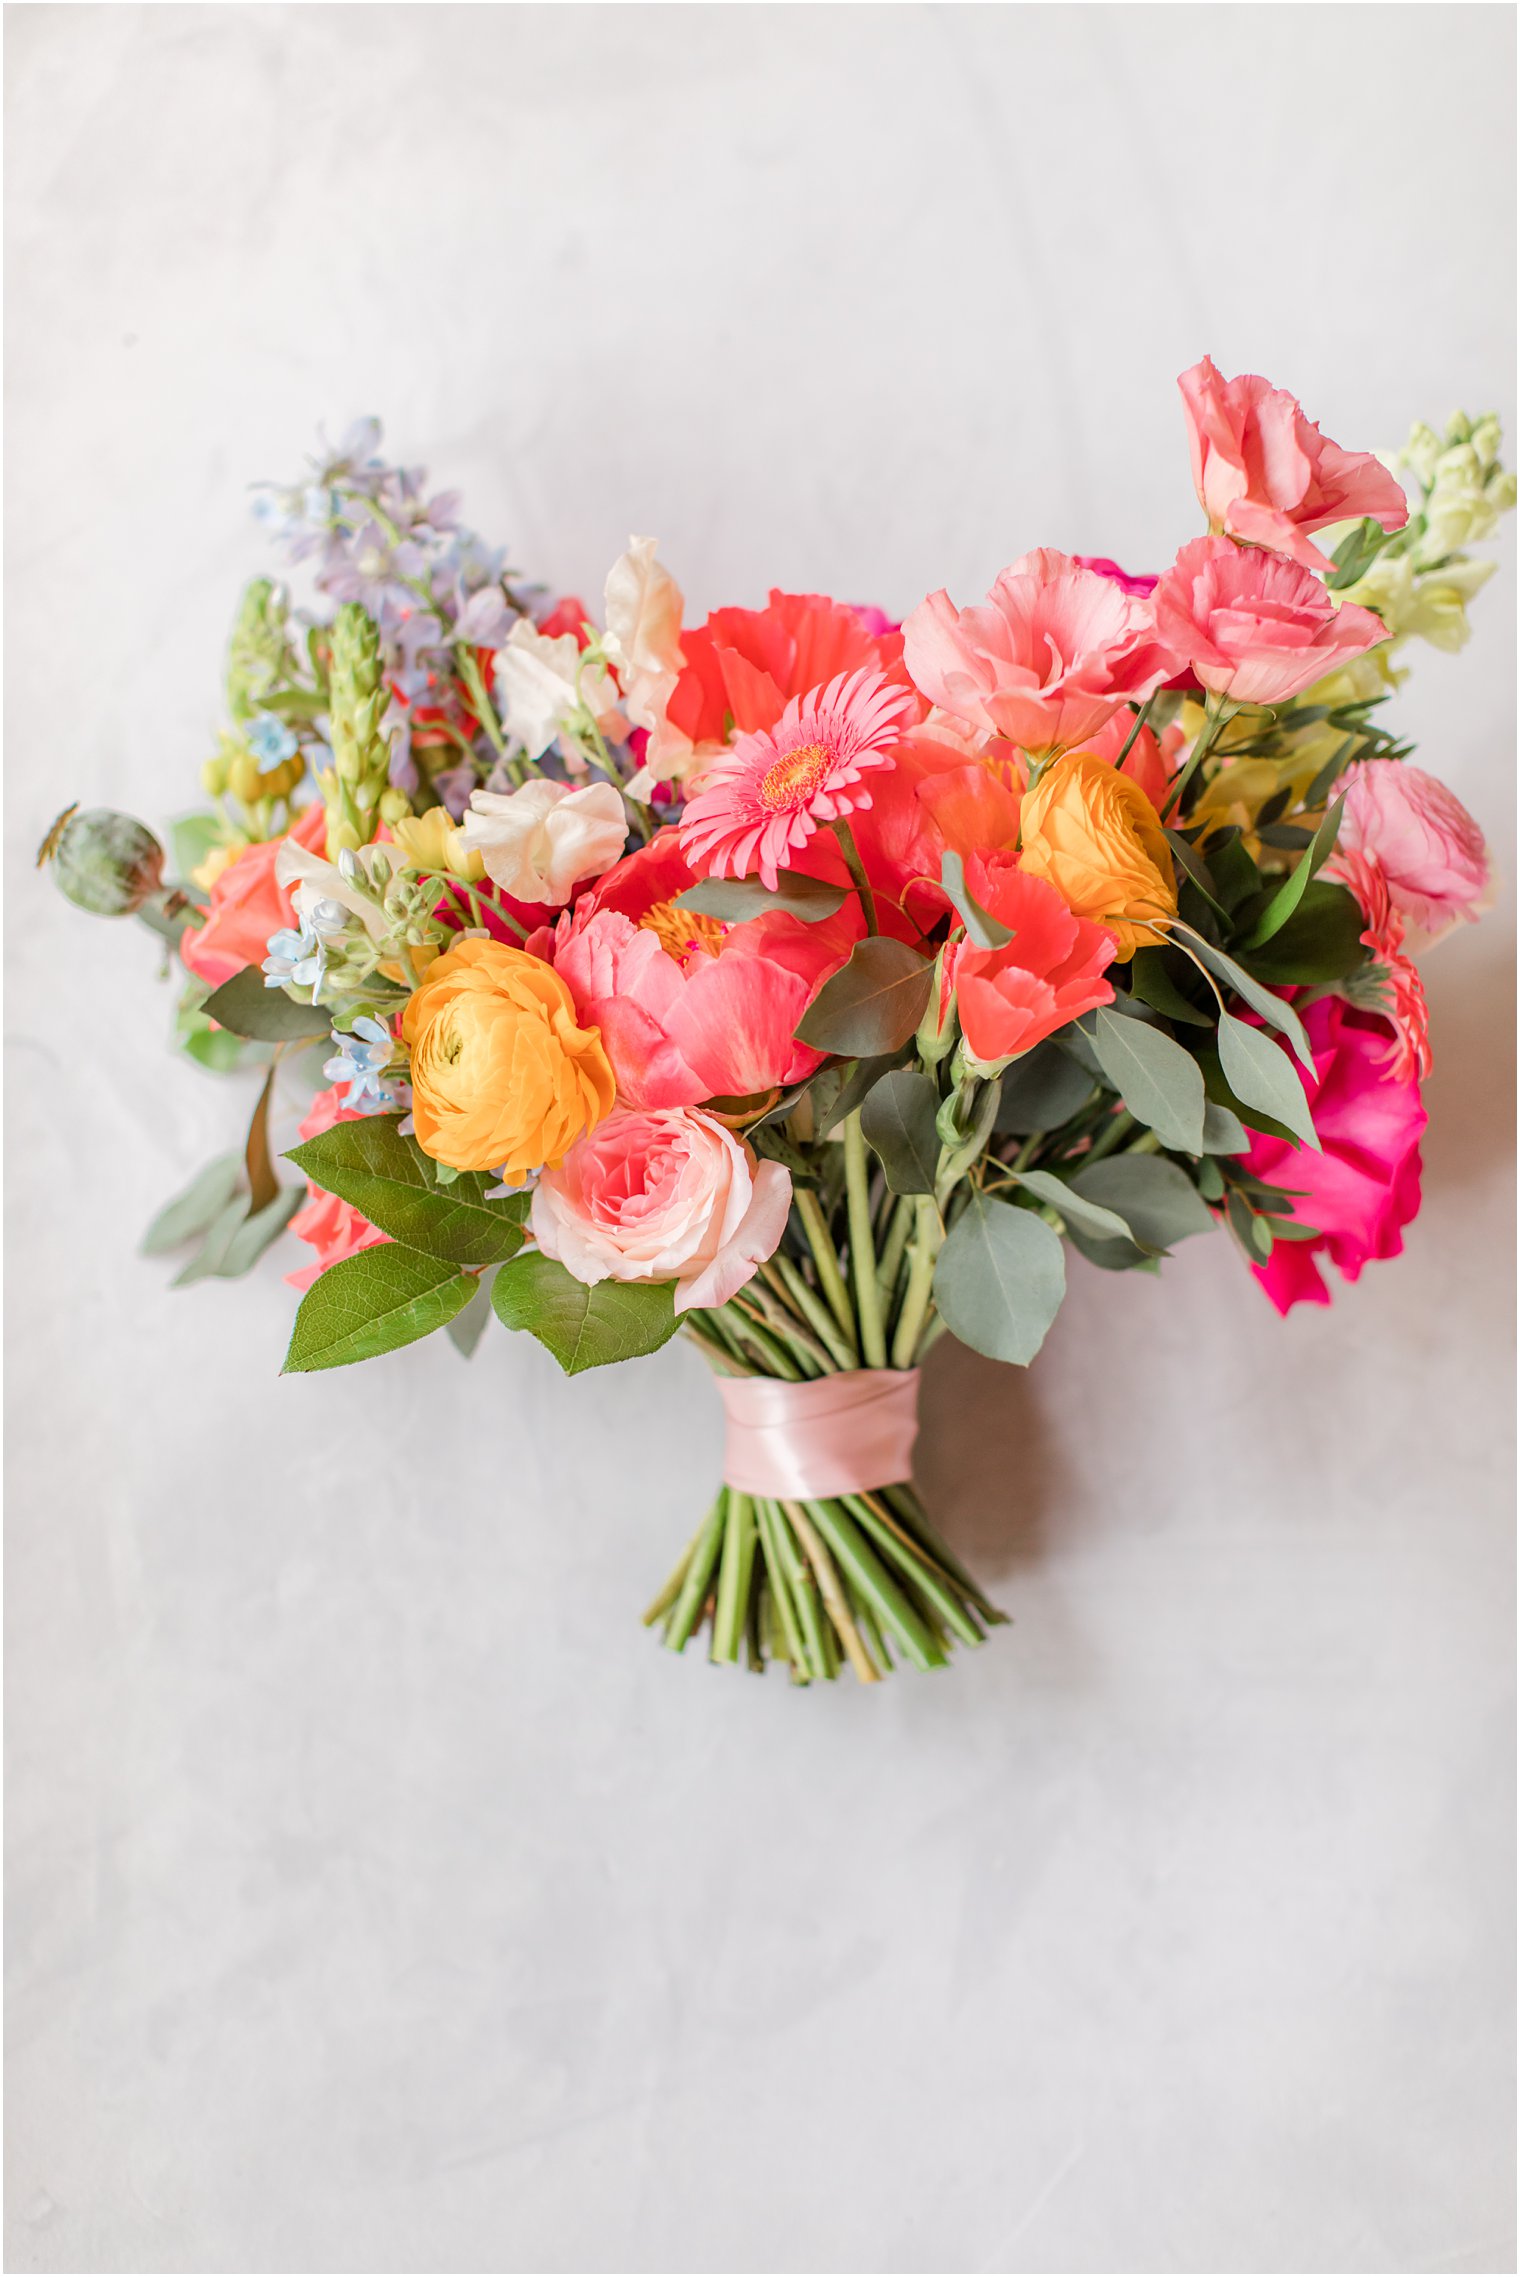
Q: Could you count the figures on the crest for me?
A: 0